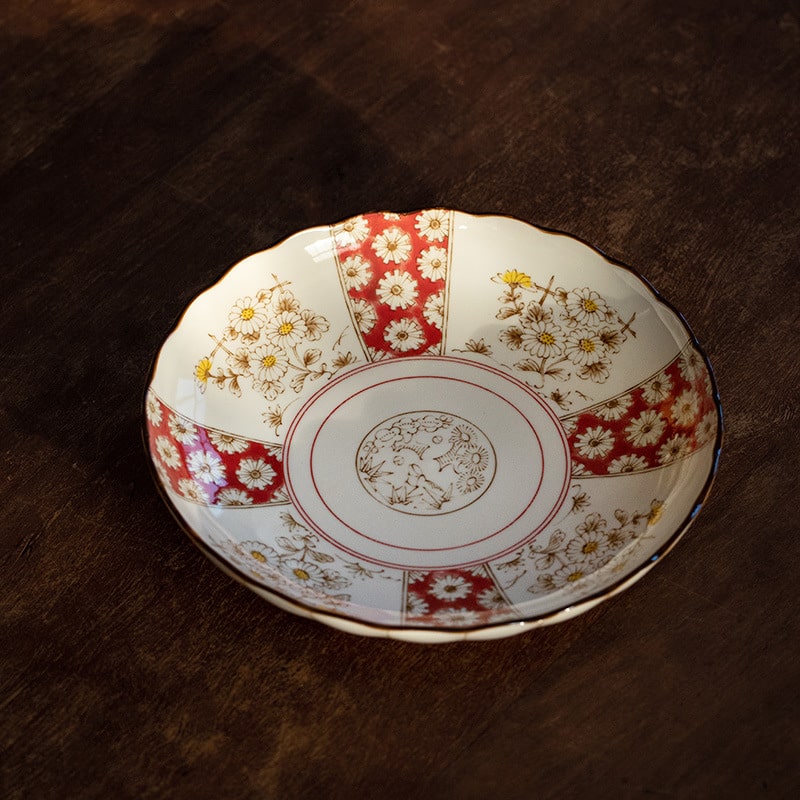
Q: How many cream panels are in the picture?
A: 4